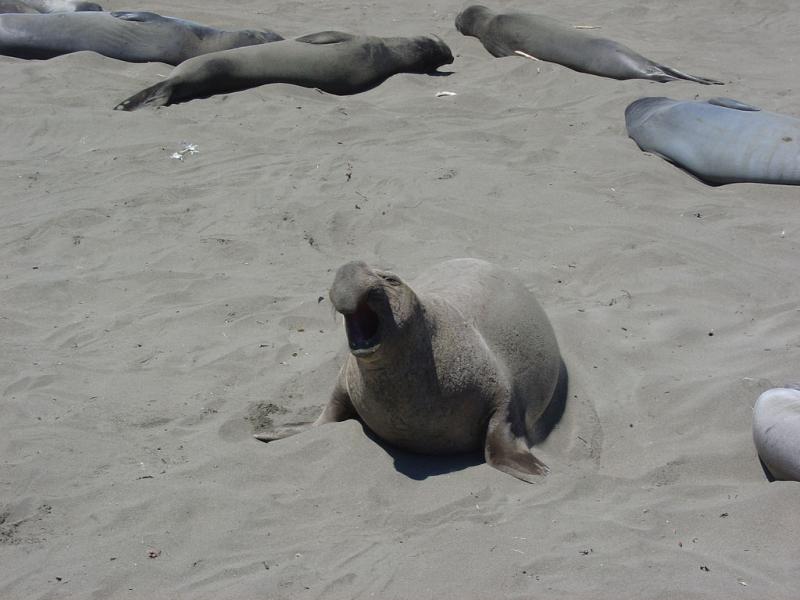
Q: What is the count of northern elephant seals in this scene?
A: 7